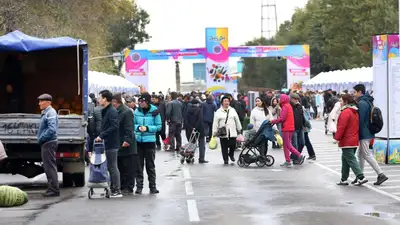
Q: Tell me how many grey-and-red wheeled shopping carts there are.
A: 1